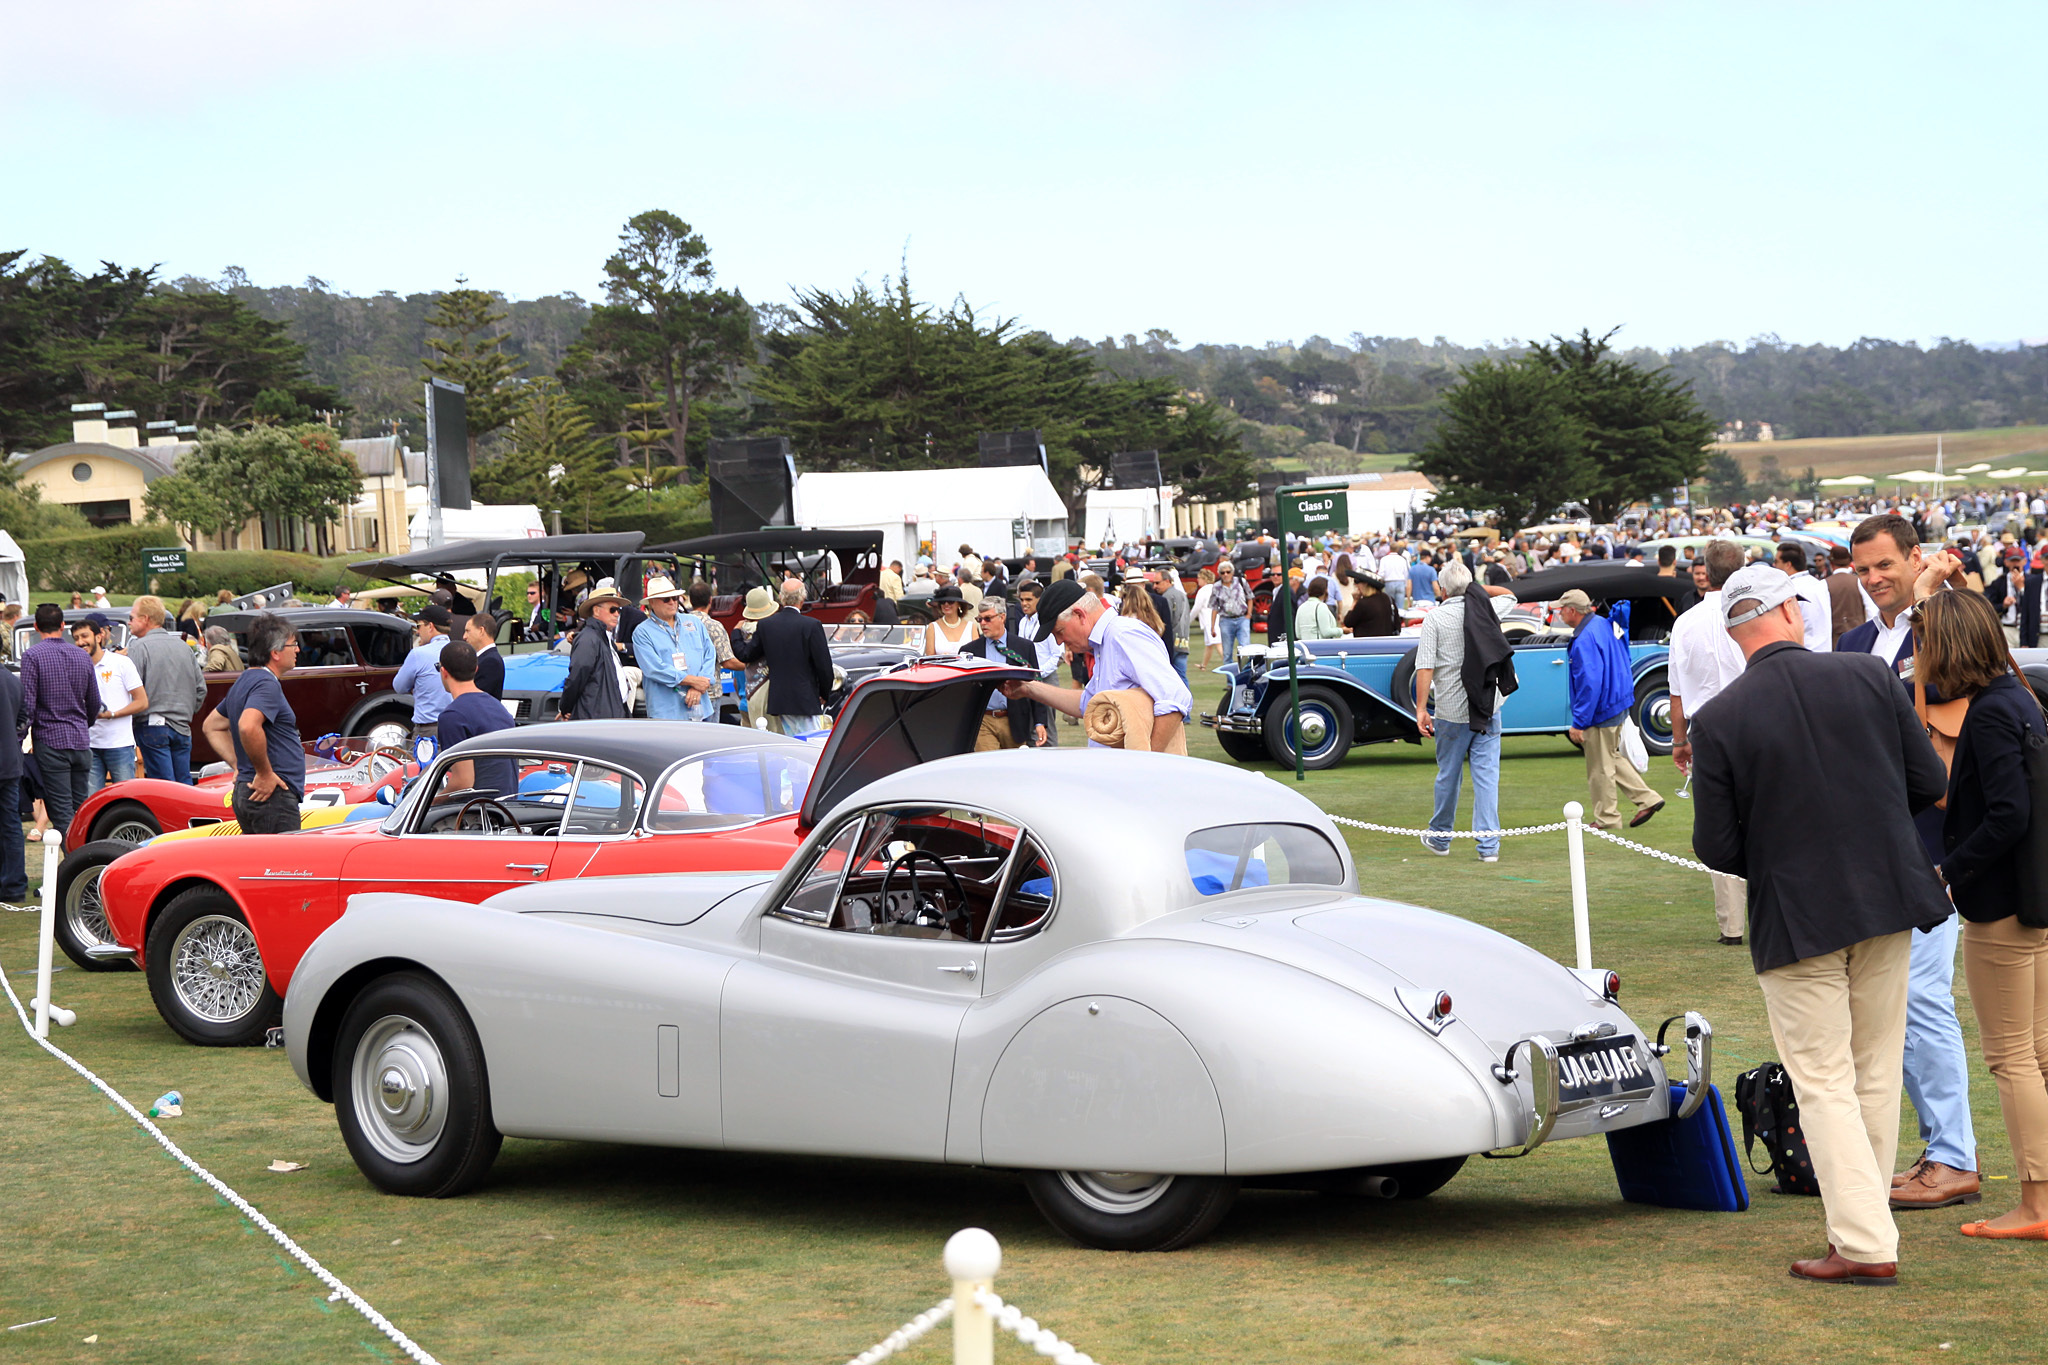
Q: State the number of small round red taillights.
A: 2